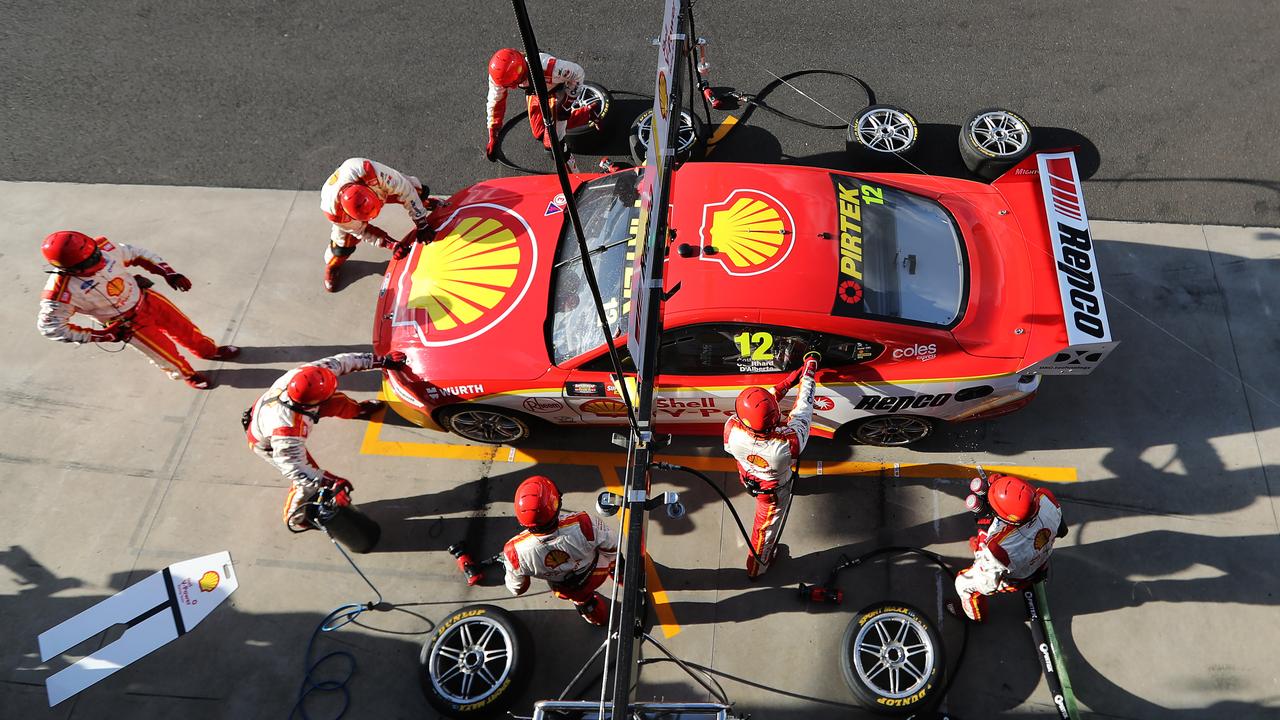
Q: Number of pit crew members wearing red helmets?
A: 7